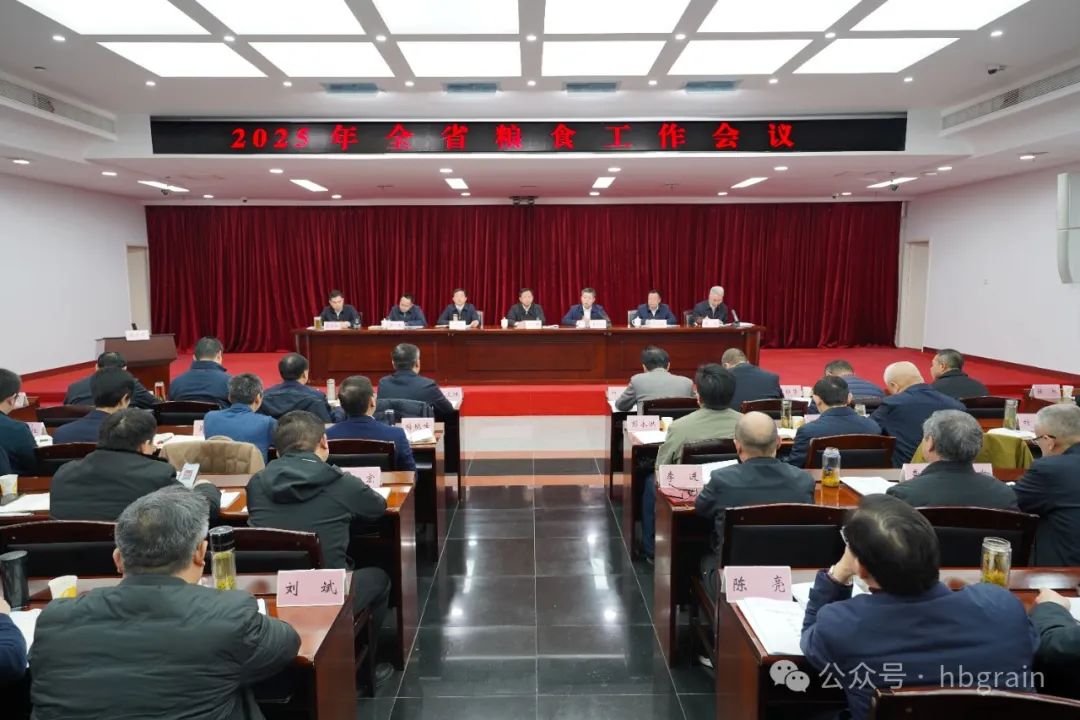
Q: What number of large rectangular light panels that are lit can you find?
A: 12